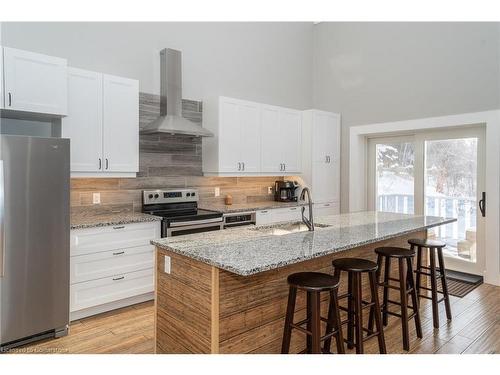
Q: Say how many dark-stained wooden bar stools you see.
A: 4